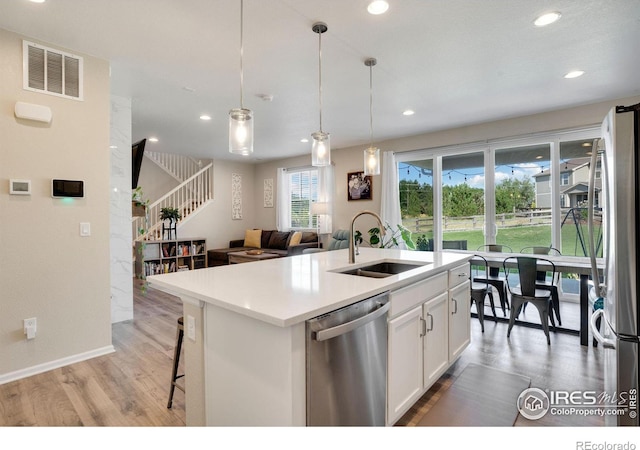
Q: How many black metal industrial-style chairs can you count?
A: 4